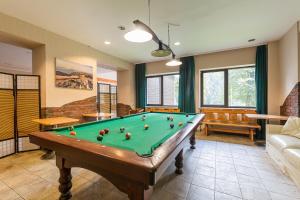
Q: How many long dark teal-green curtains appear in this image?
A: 3